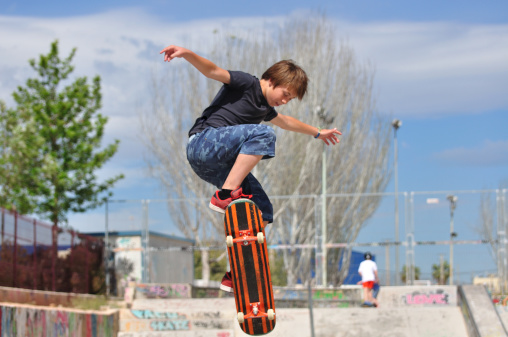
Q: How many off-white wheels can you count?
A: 4